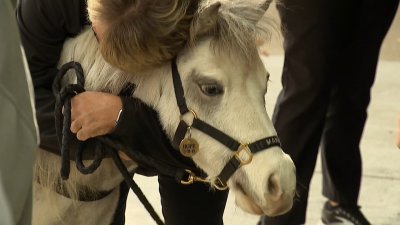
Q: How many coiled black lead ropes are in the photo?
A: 1